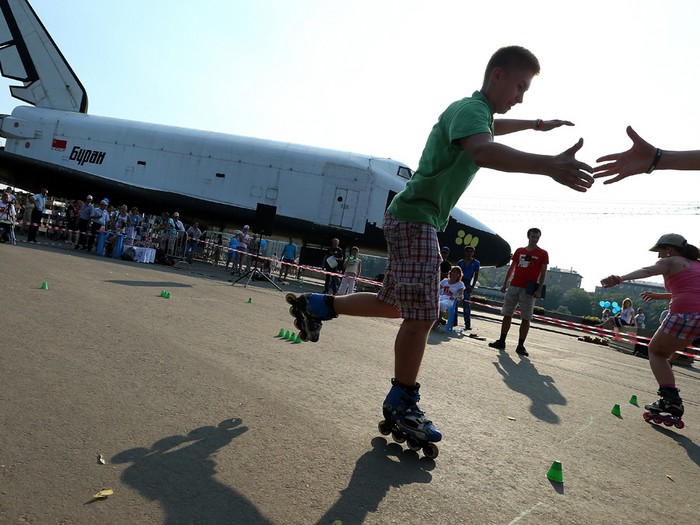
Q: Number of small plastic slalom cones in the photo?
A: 12